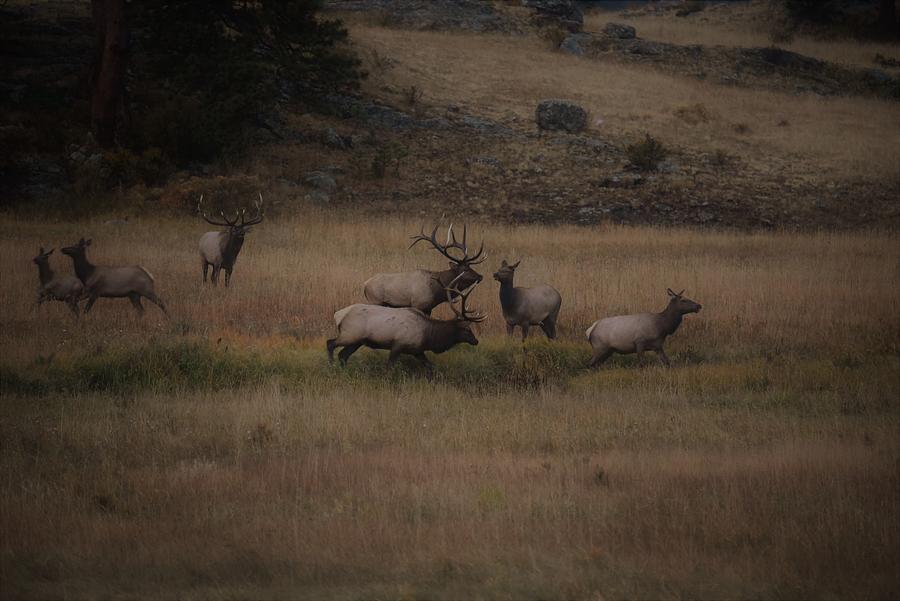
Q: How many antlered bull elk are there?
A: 3